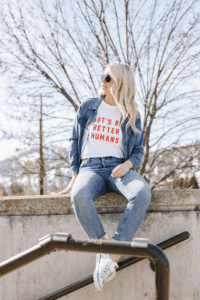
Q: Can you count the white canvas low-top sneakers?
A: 2